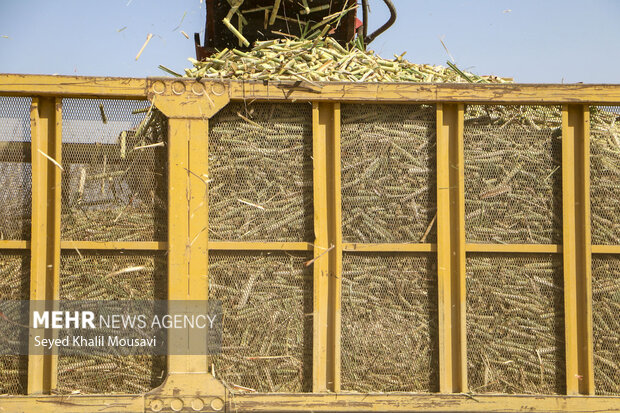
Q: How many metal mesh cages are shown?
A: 12